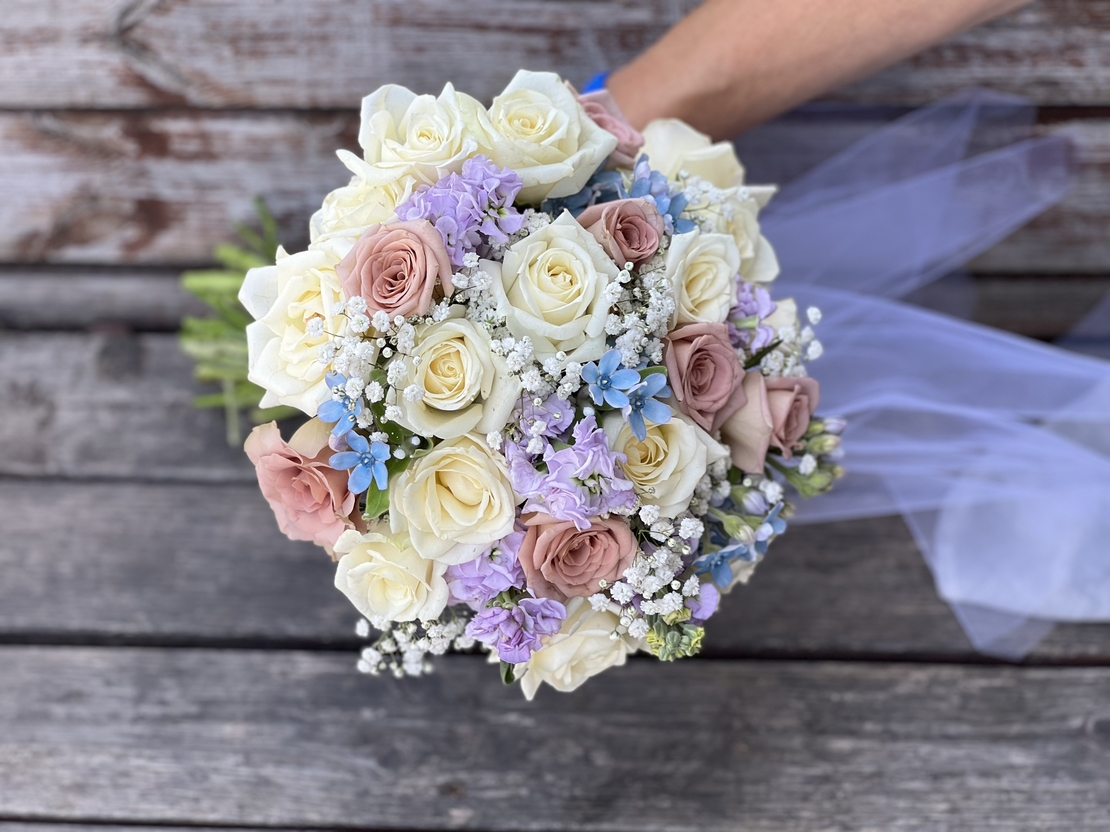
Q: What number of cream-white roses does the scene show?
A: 13